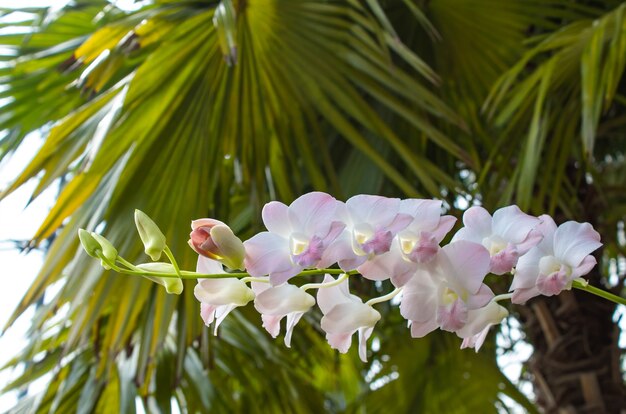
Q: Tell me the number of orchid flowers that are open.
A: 10